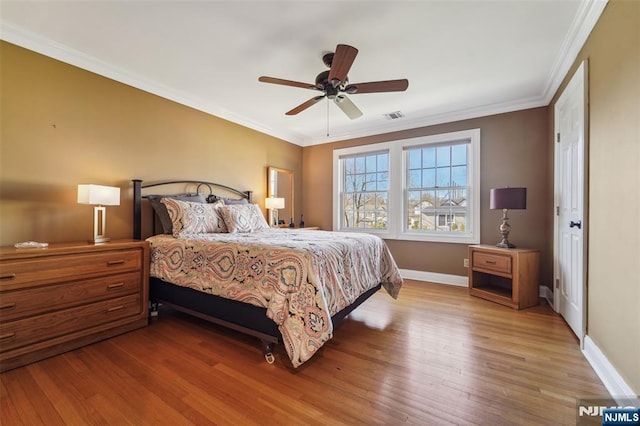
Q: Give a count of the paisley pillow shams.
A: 2